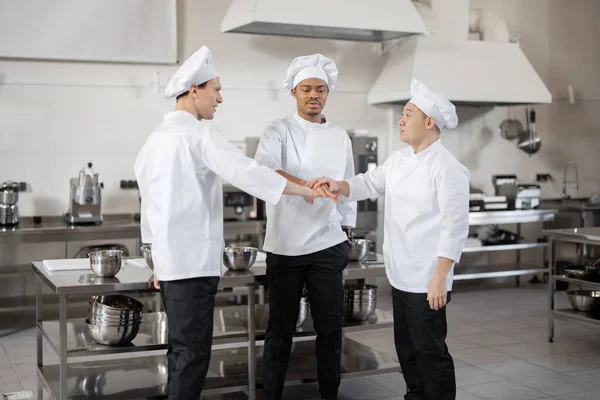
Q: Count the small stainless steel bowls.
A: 4